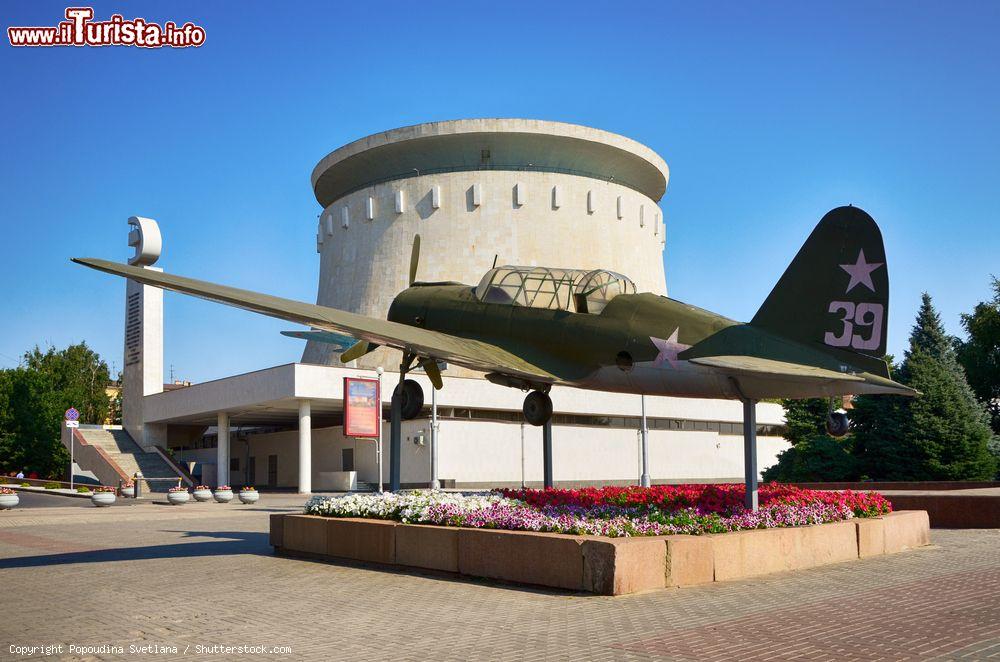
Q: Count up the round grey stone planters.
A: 7